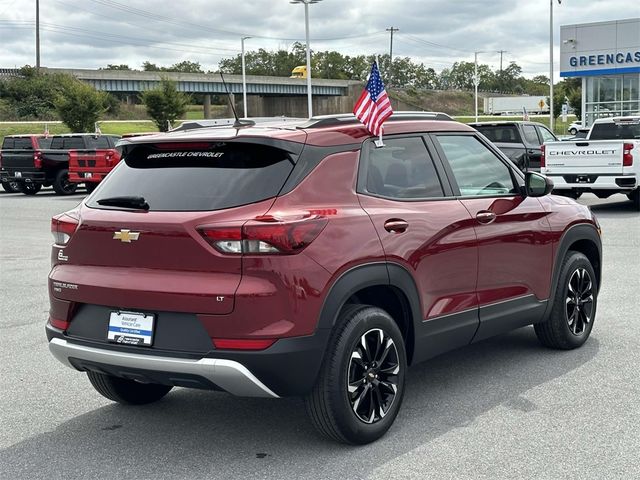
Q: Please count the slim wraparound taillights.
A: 2